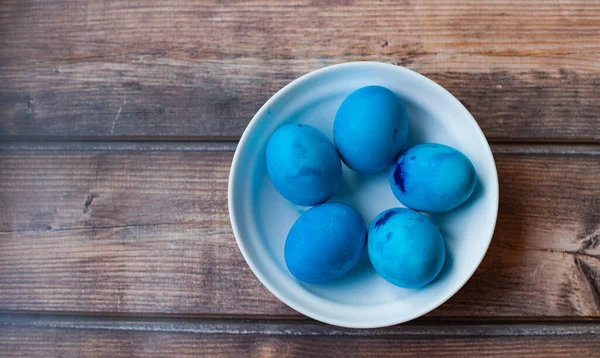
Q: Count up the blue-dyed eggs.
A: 5